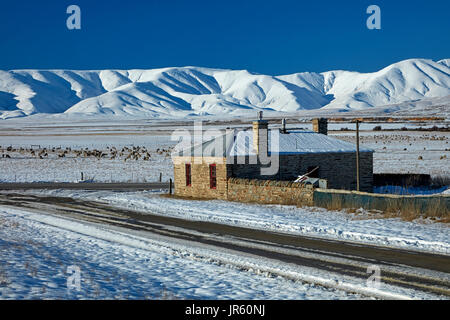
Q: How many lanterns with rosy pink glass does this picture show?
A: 0